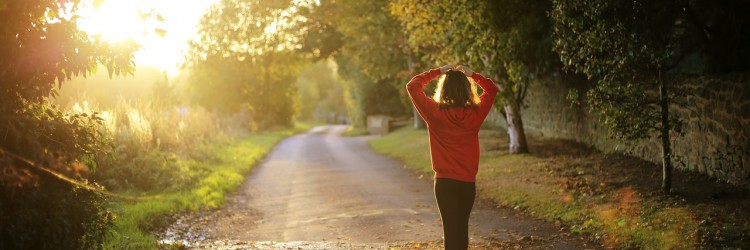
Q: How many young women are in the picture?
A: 1